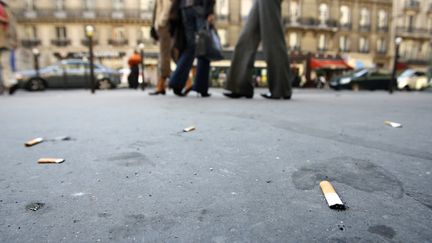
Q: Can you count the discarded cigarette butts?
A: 5